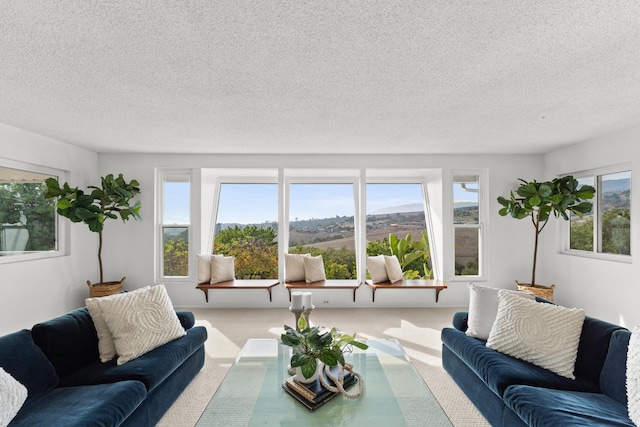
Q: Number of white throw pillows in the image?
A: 12